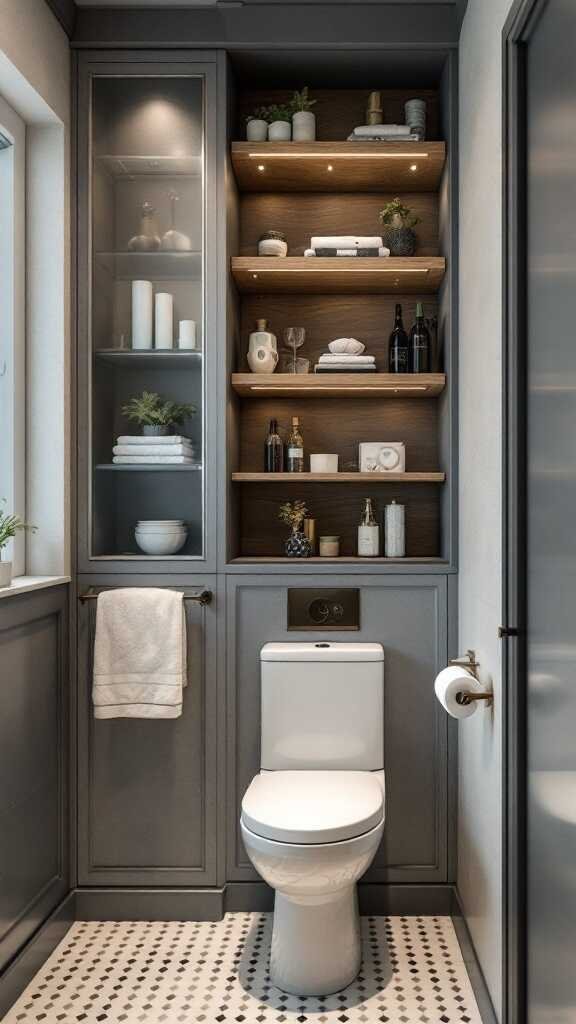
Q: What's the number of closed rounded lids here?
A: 1